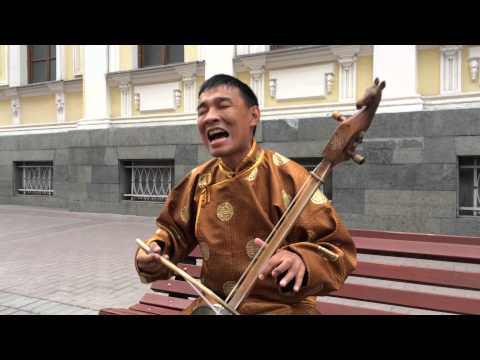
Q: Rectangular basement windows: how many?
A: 4